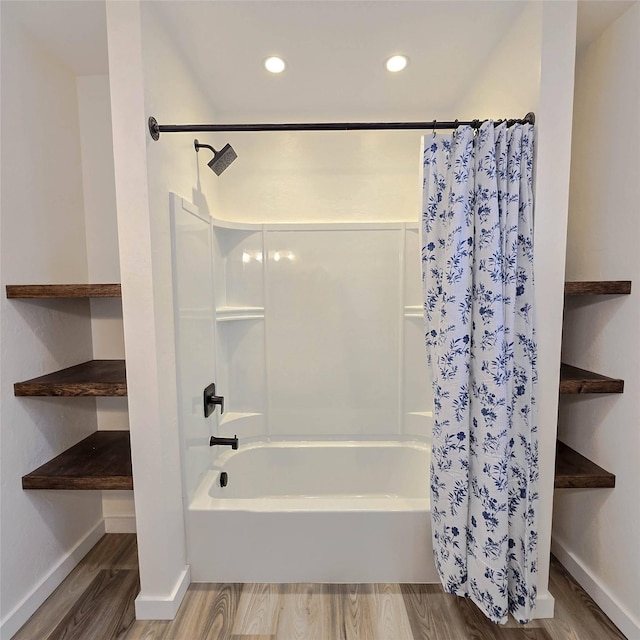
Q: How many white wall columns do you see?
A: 2